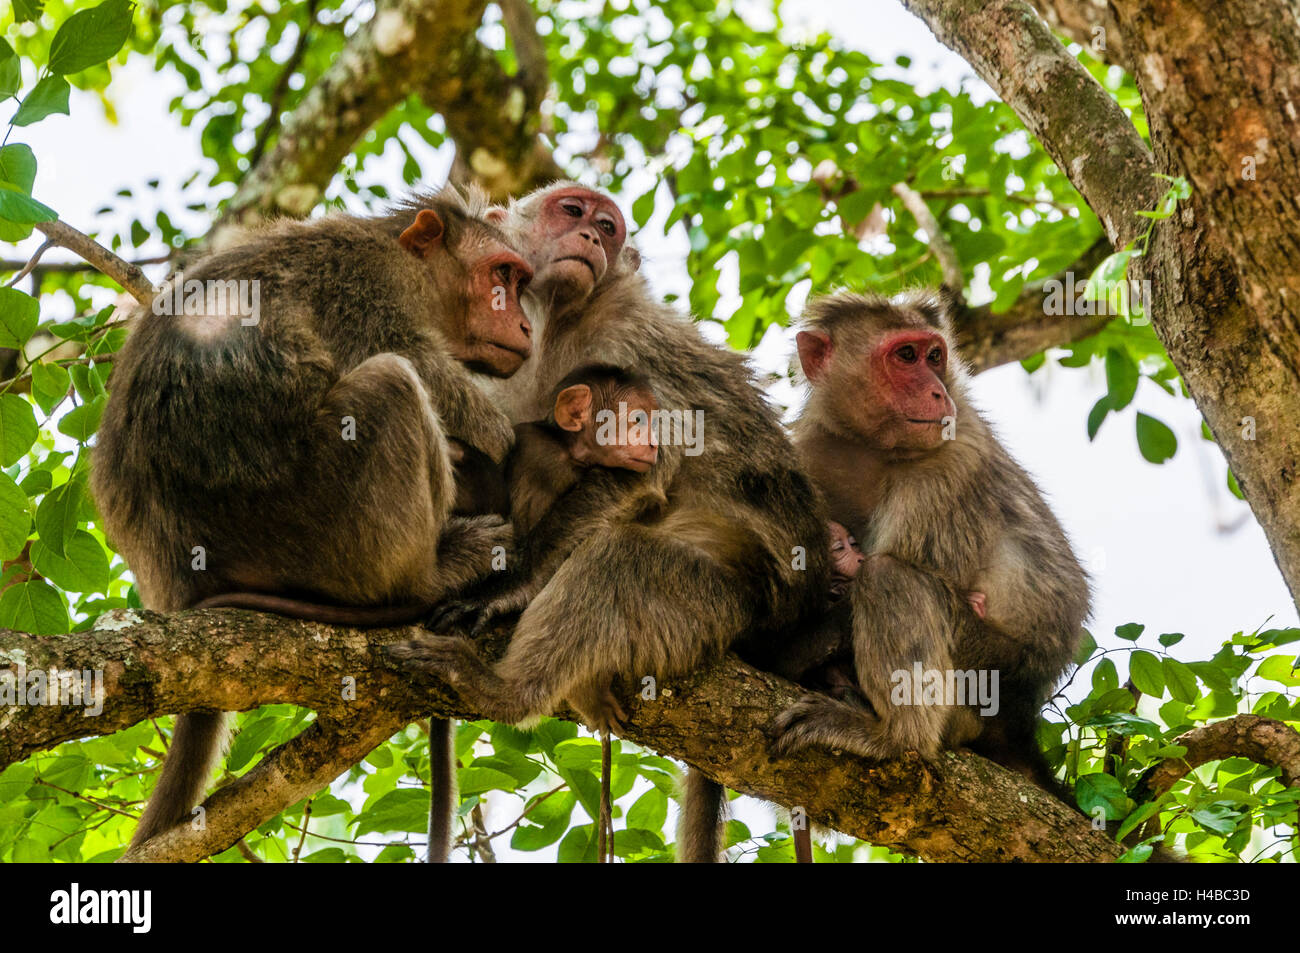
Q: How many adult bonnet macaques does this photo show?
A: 3